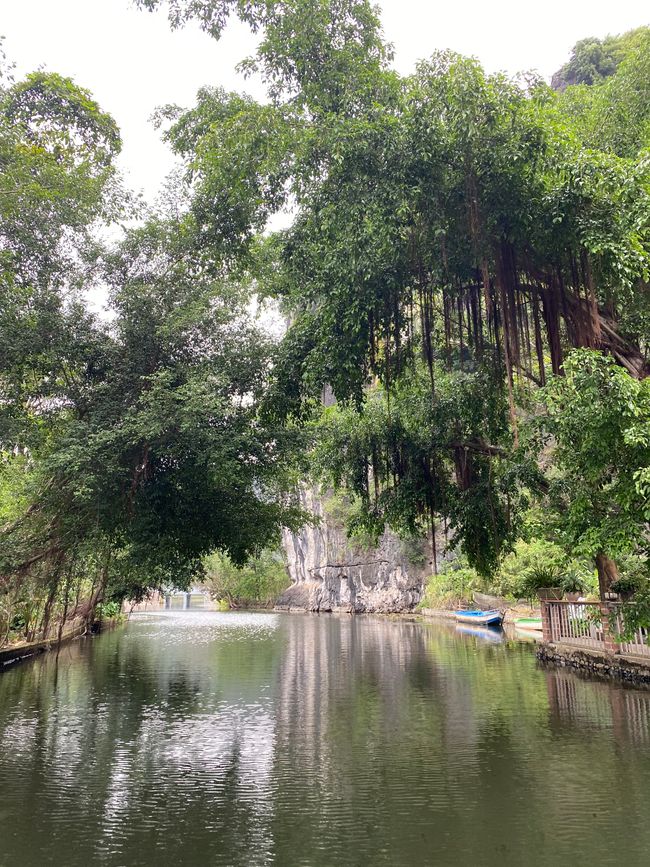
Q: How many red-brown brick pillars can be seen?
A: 2